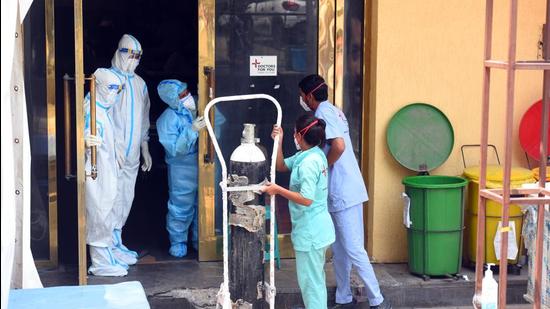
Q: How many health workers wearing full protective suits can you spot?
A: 3